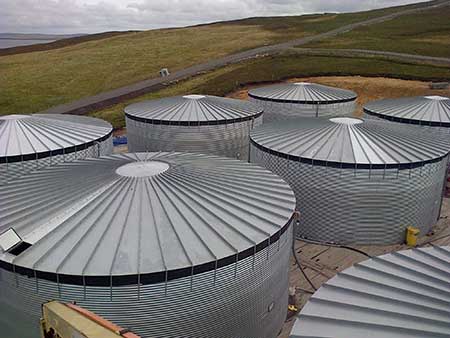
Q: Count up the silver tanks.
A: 7